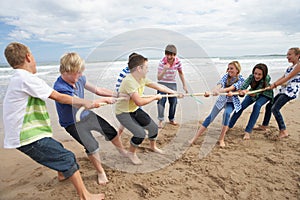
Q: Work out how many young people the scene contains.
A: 8